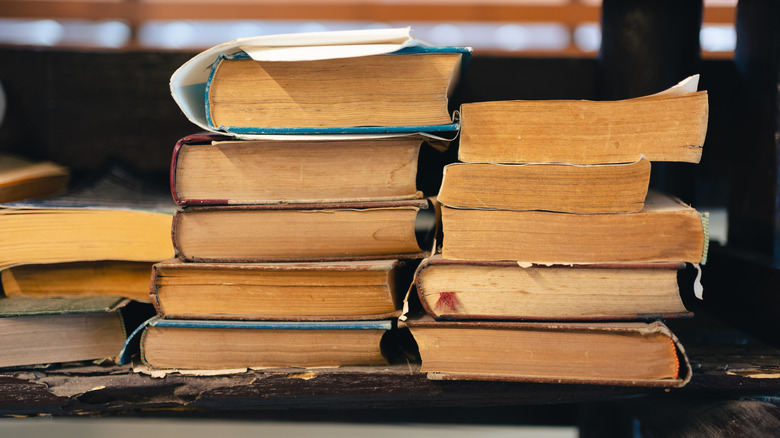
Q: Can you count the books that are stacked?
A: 14